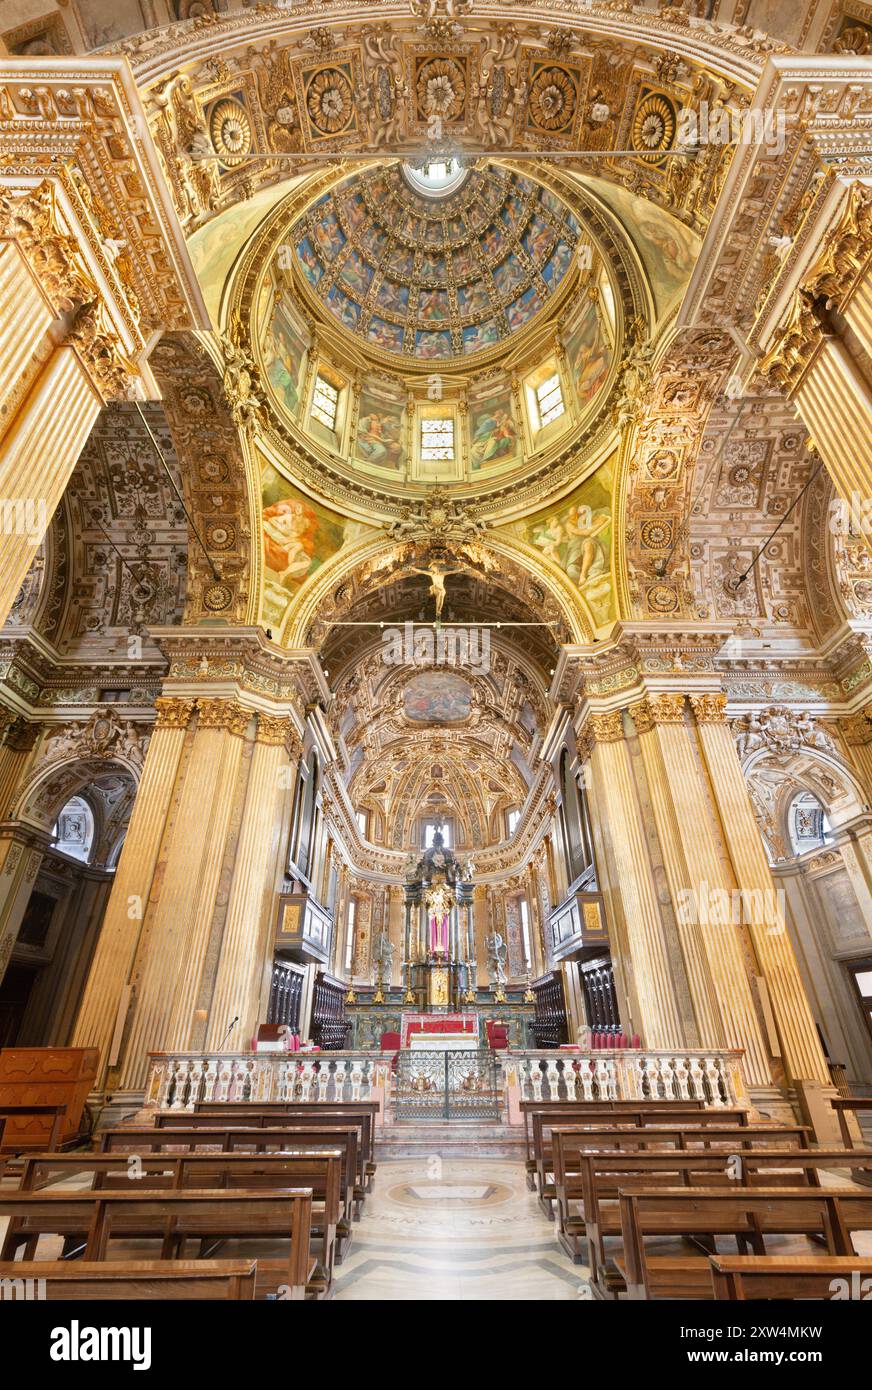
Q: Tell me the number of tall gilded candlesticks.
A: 6